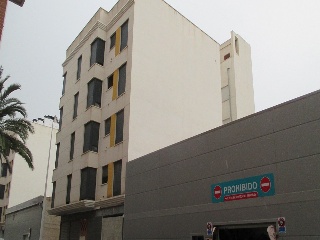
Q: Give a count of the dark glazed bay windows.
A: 4